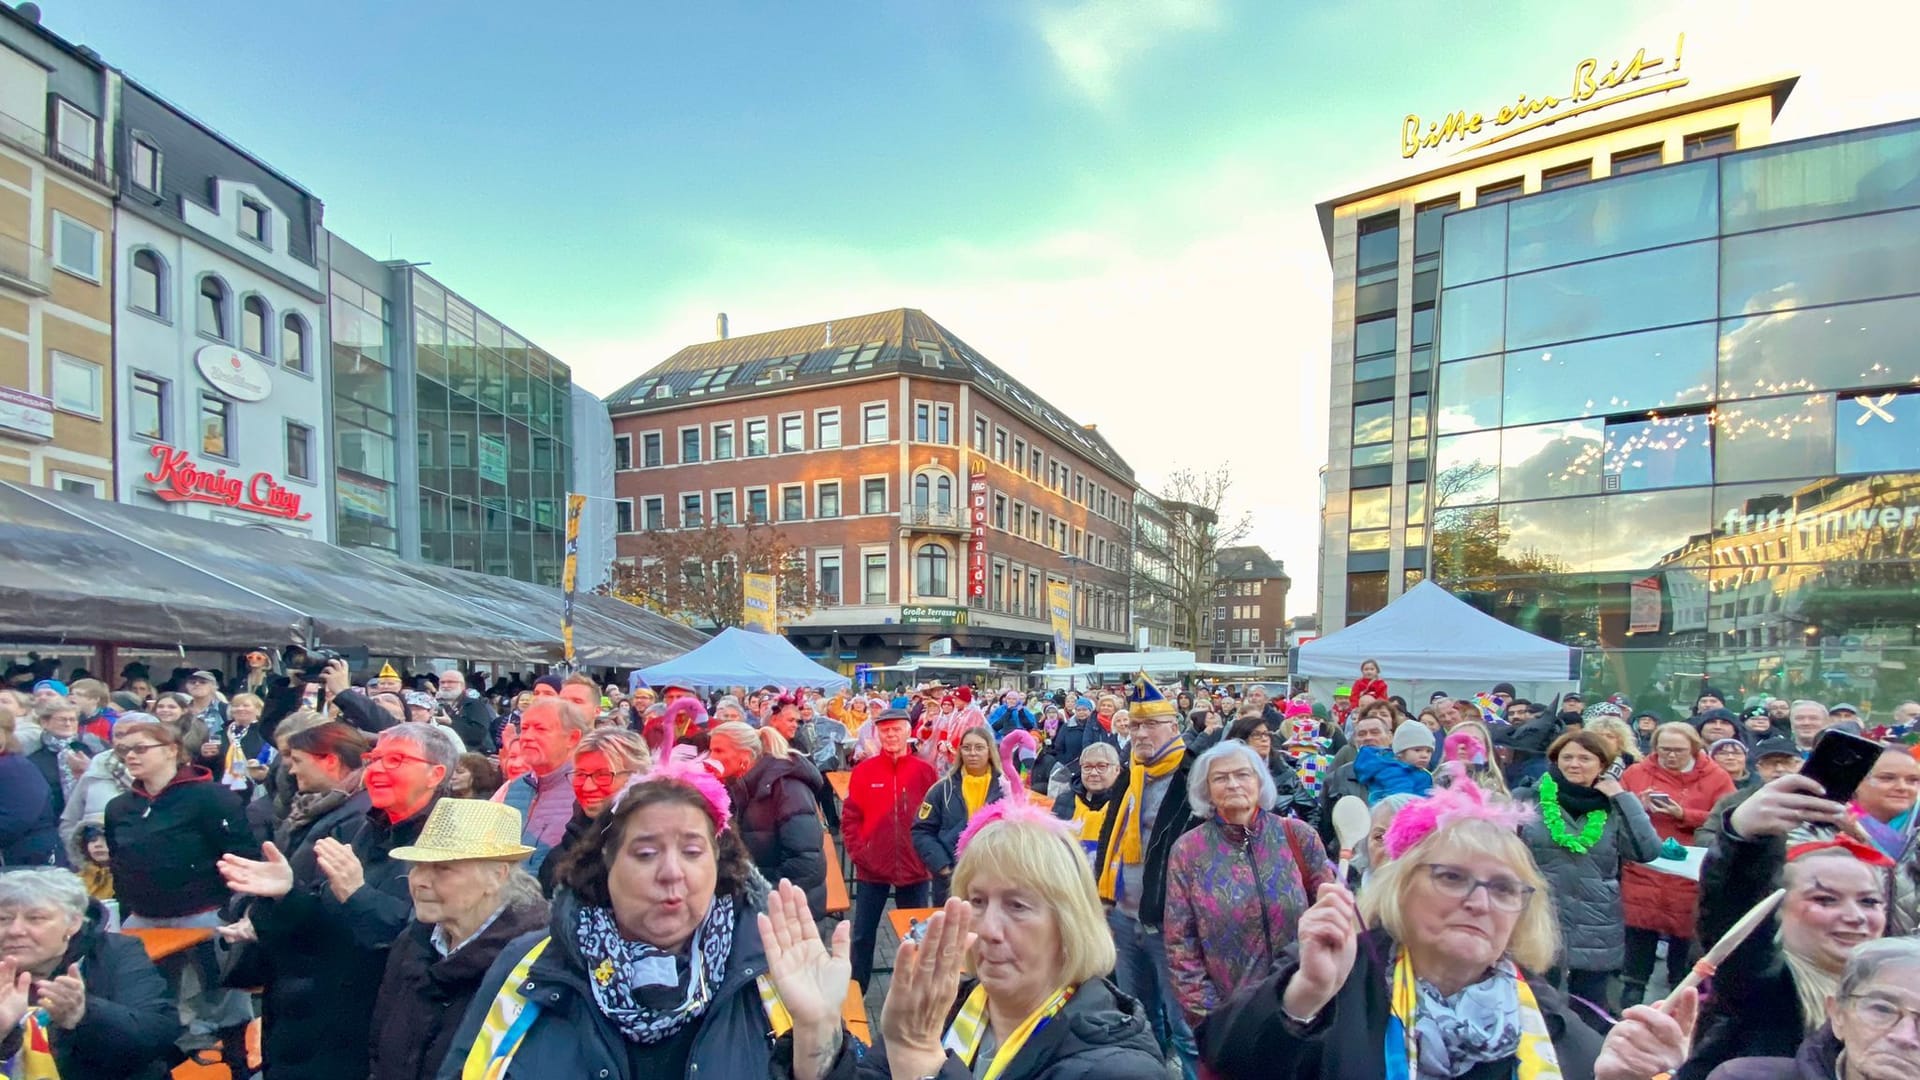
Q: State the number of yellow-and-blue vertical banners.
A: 3